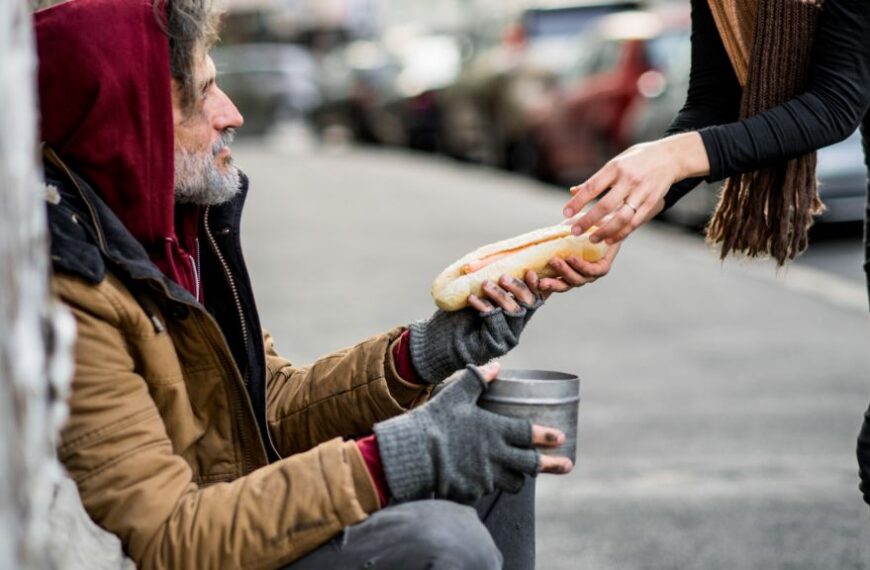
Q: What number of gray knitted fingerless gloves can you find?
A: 2